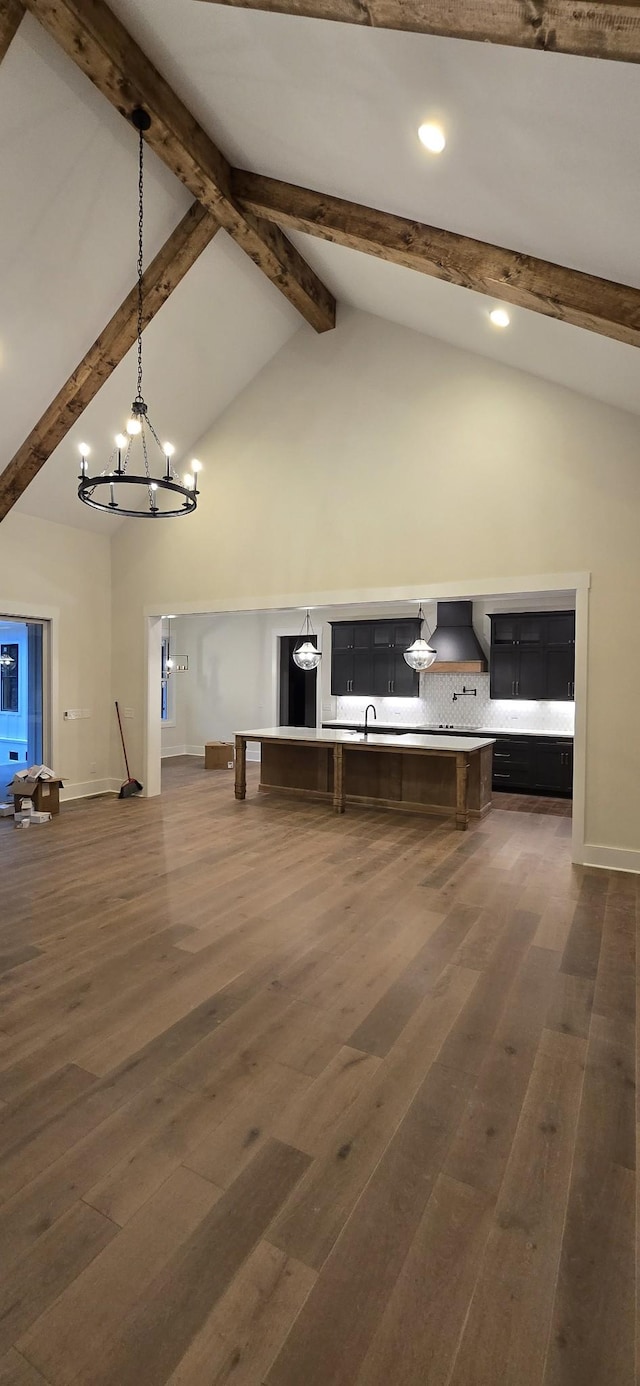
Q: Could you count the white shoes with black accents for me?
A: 0